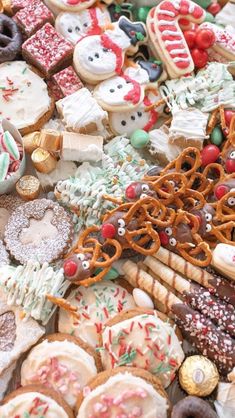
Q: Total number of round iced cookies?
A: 6